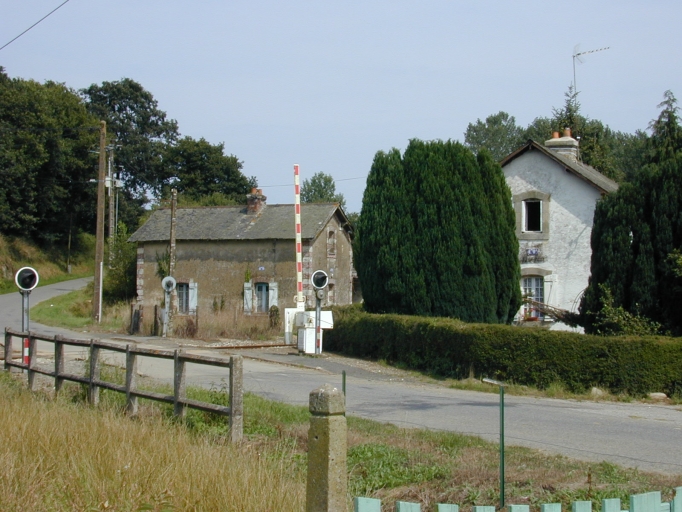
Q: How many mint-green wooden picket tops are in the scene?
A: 10